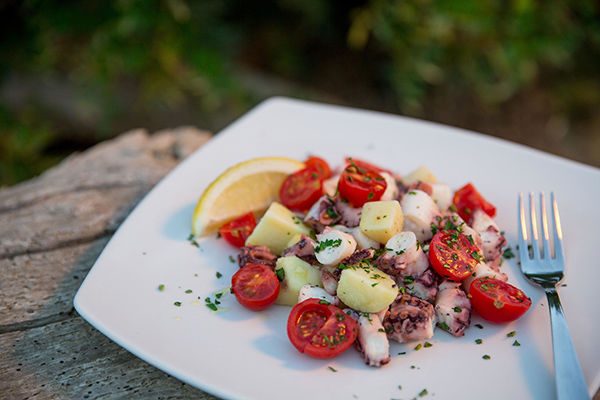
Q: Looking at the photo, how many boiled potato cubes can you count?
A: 5